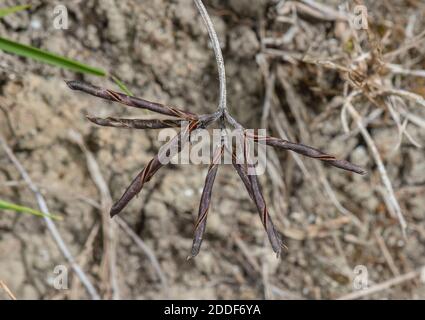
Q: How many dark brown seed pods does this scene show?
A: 7